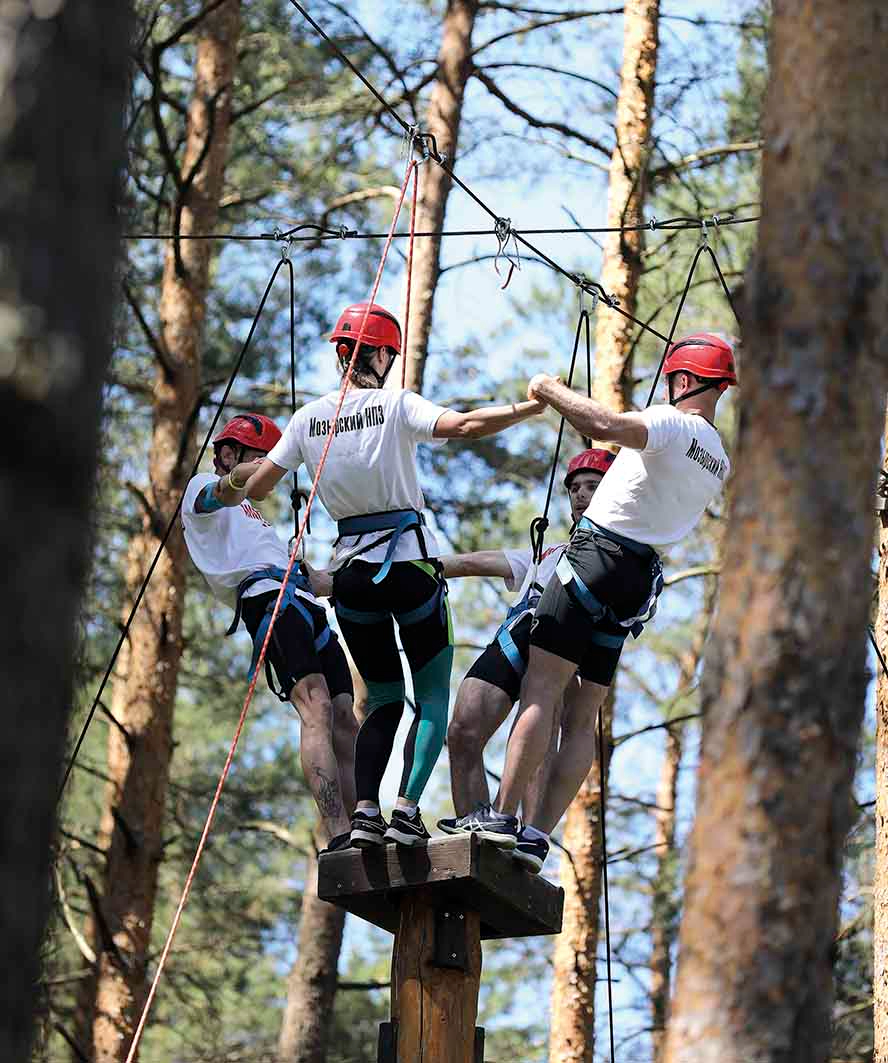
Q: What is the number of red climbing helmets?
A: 4